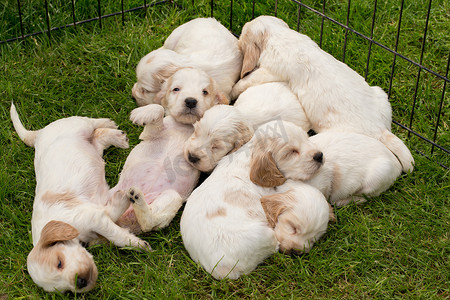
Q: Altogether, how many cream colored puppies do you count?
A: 7